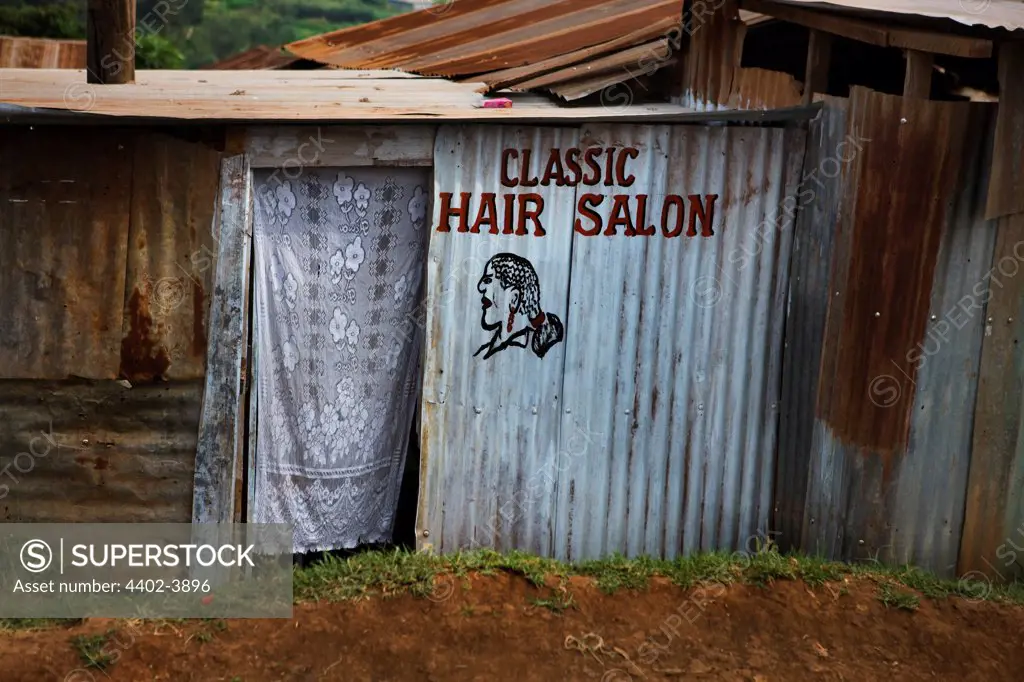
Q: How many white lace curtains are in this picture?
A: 1